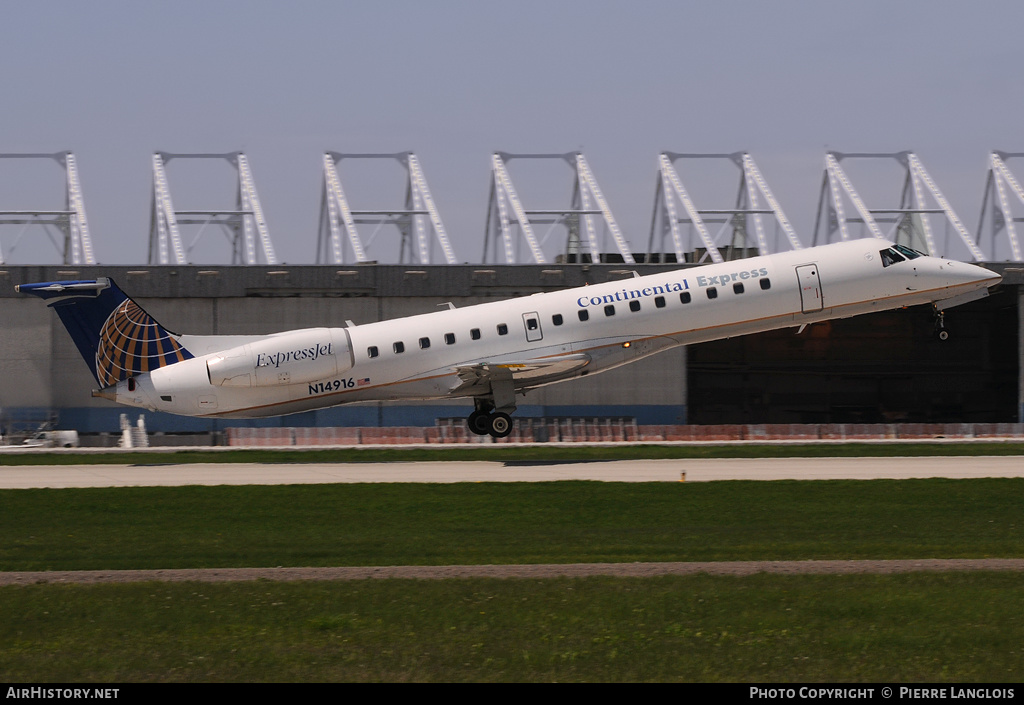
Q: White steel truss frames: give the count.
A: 7